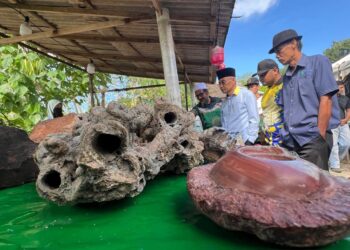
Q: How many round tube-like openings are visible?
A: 4